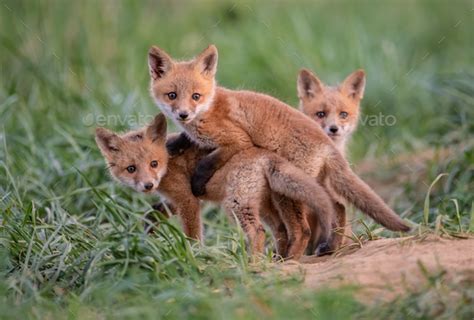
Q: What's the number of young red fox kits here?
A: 3